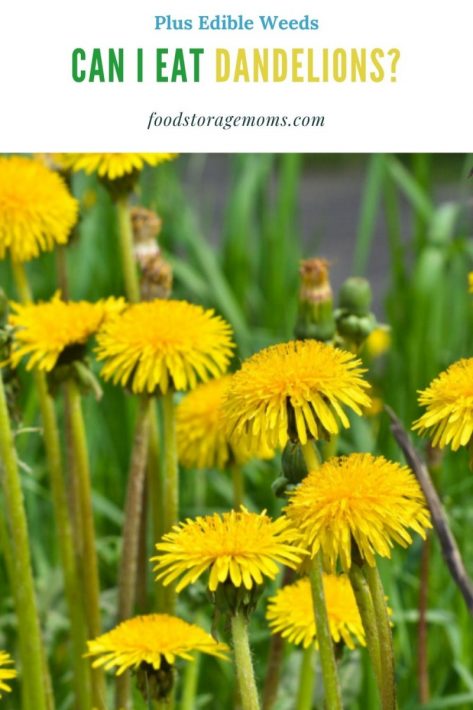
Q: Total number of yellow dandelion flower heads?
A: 12